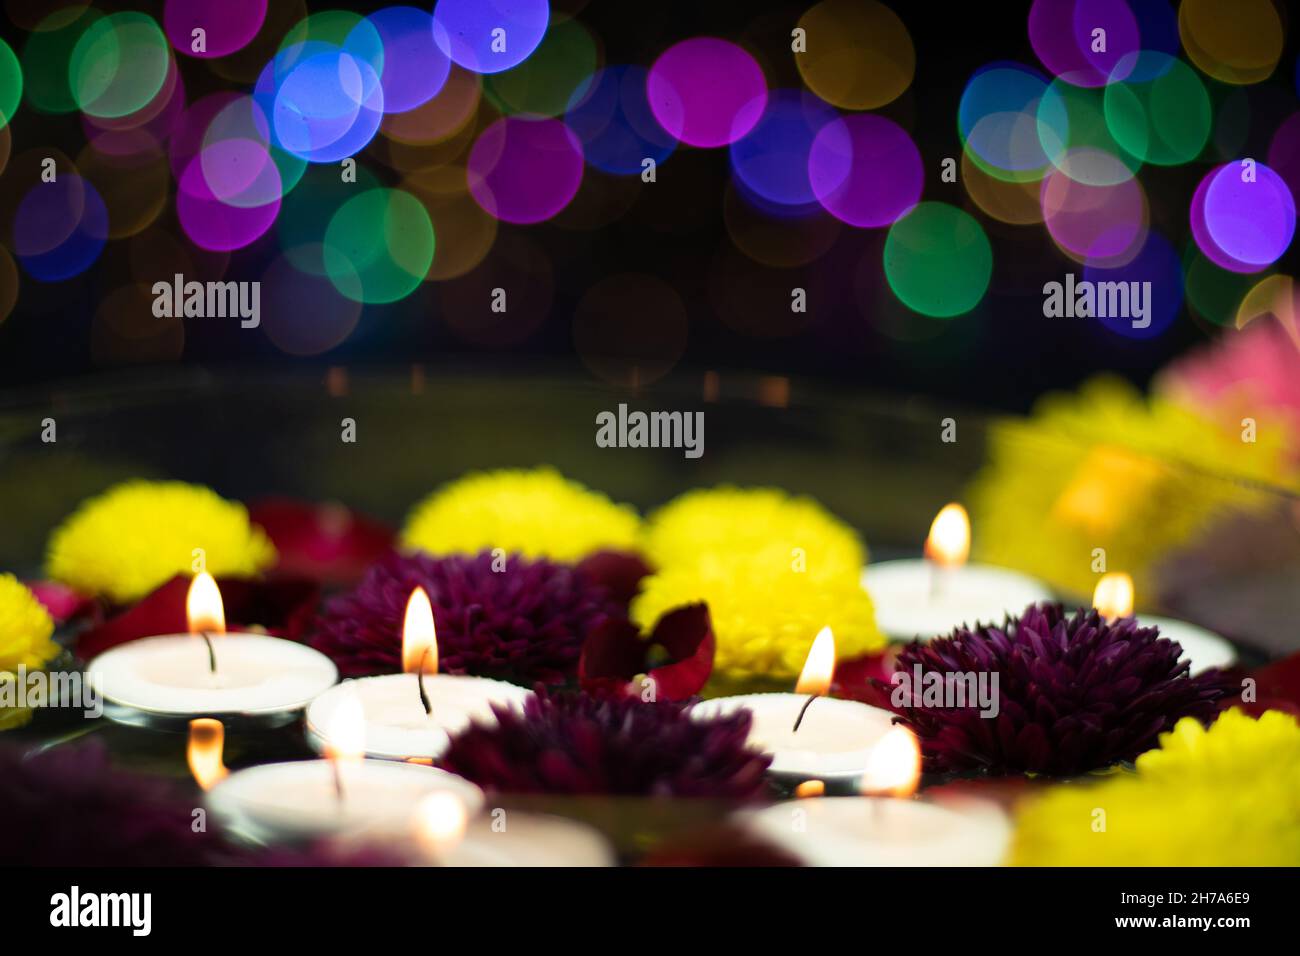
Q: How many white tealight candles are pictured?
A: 8